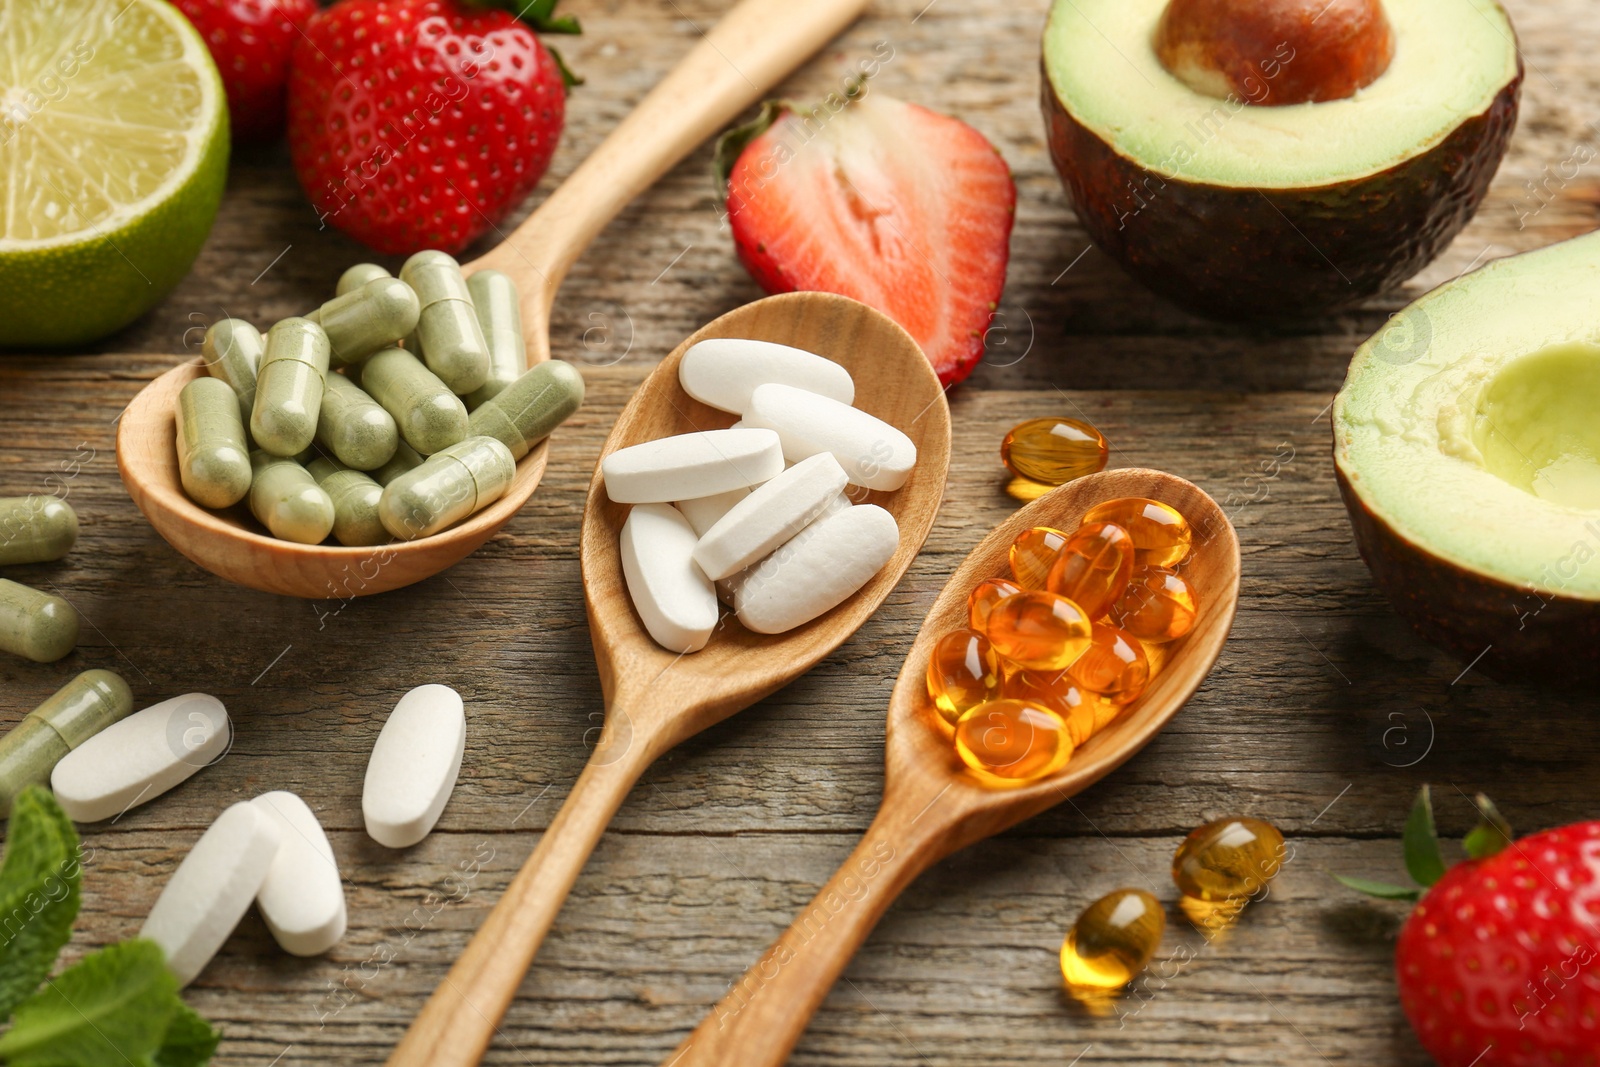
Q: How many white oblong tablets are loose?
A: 4